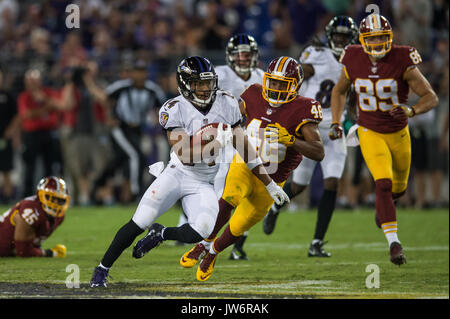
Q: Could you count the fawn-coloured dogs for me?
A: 0